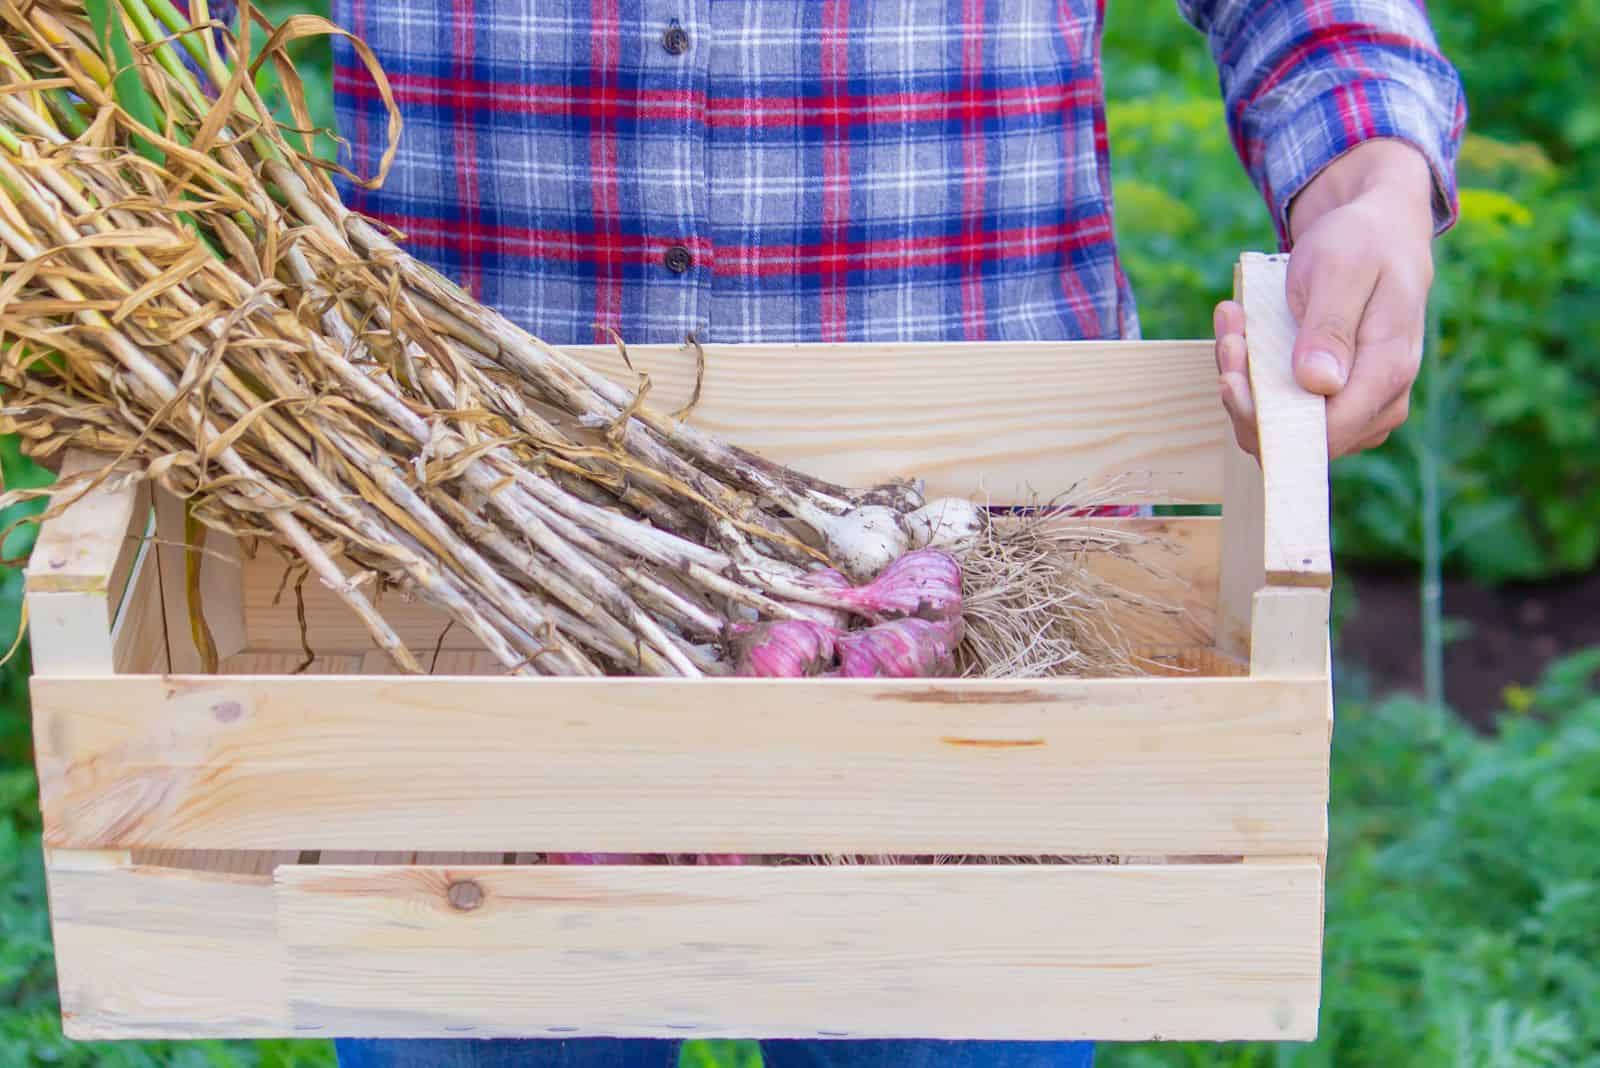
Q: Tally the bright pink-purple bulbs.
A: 3